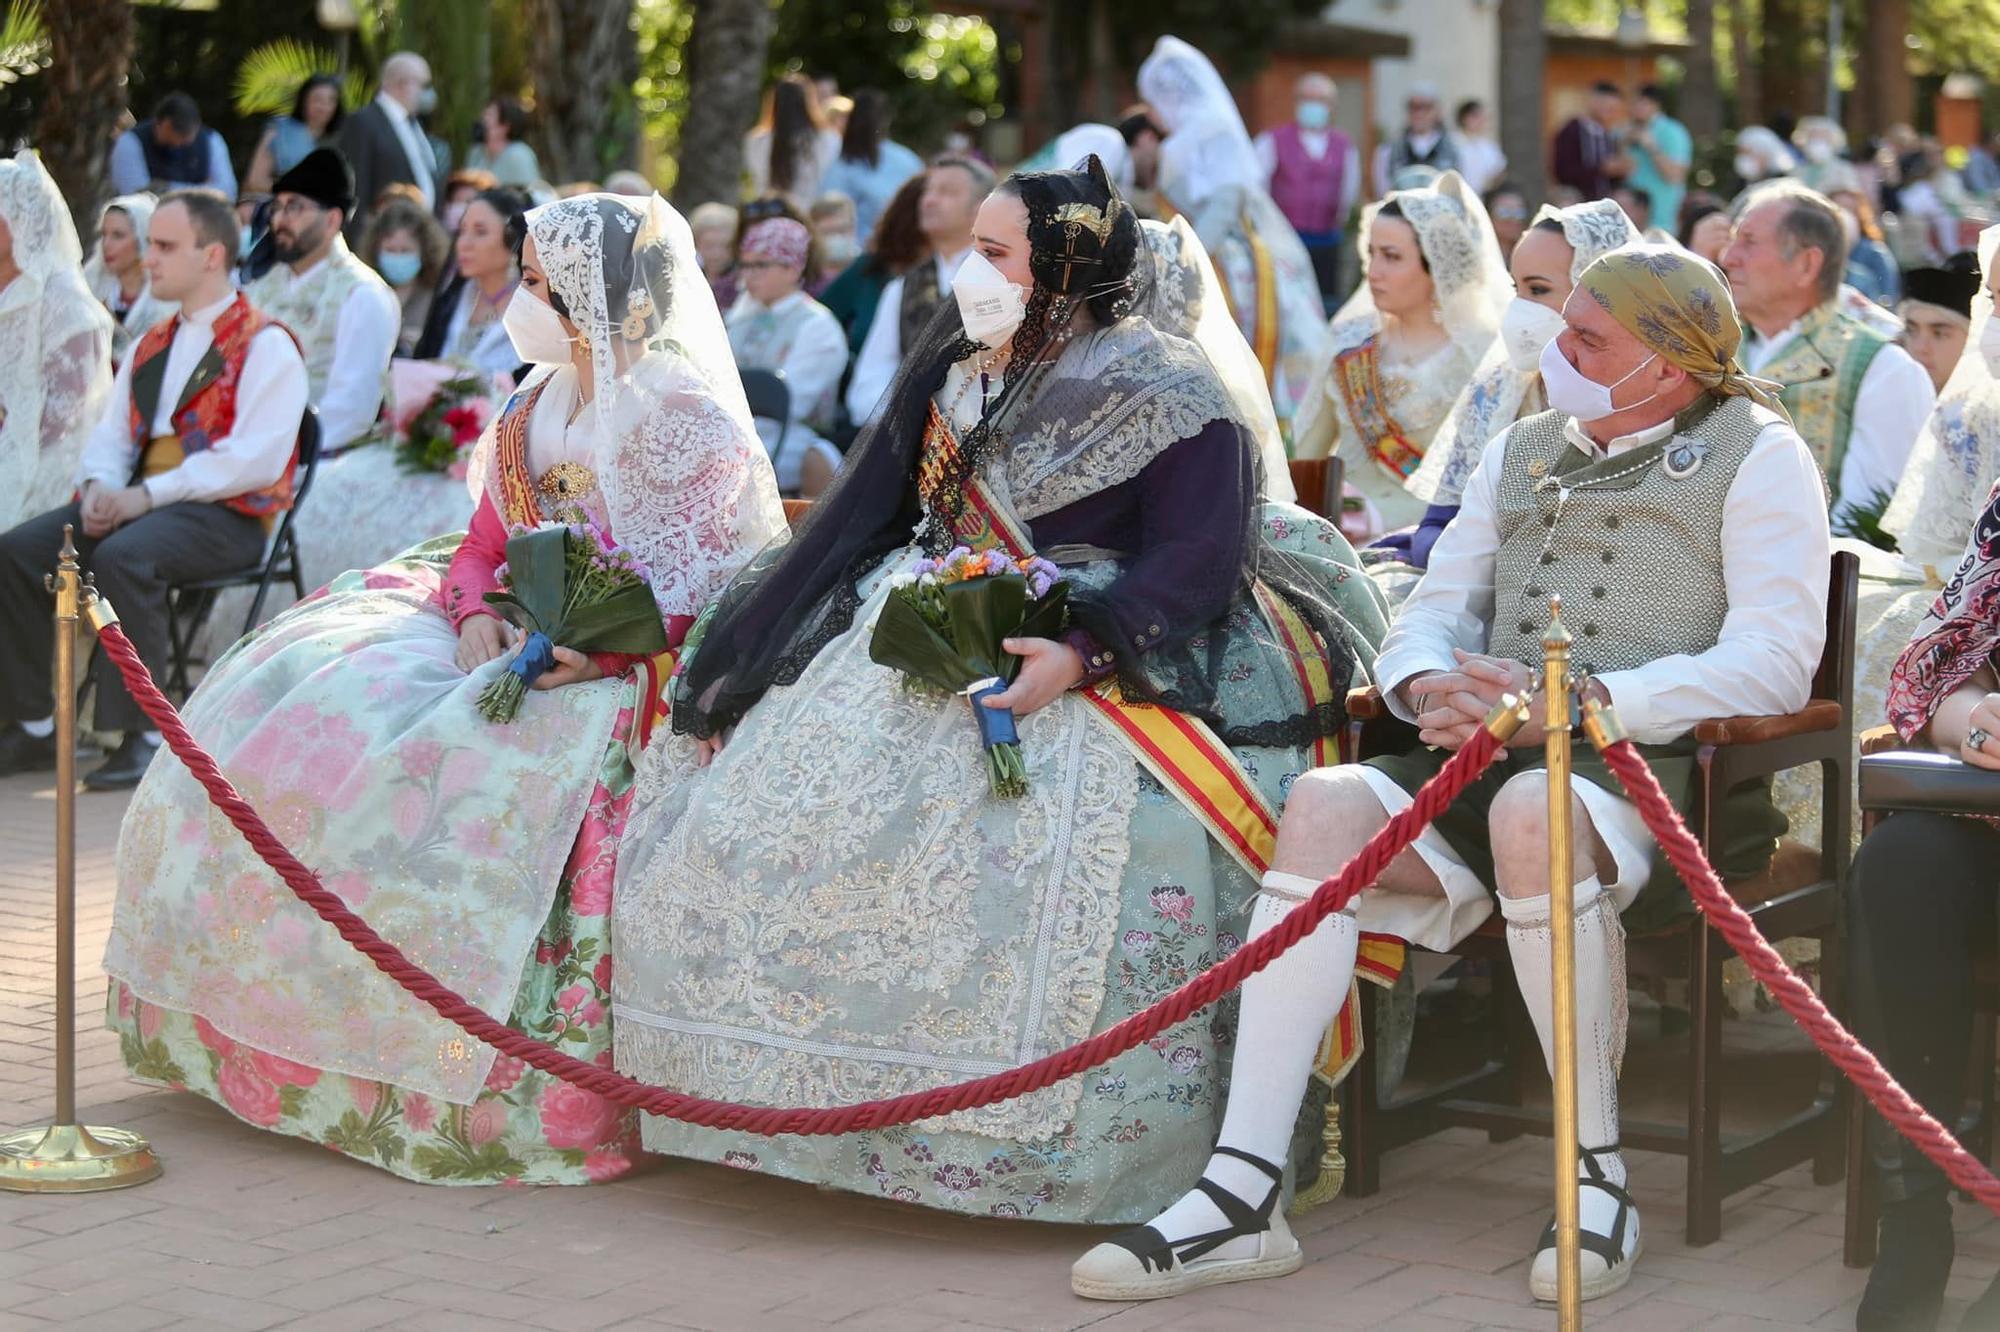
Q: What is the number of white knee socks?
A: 2